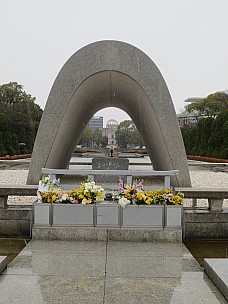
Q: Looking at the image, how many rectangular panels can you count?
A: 5